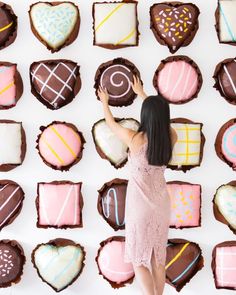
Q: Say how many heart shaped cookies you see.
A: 8